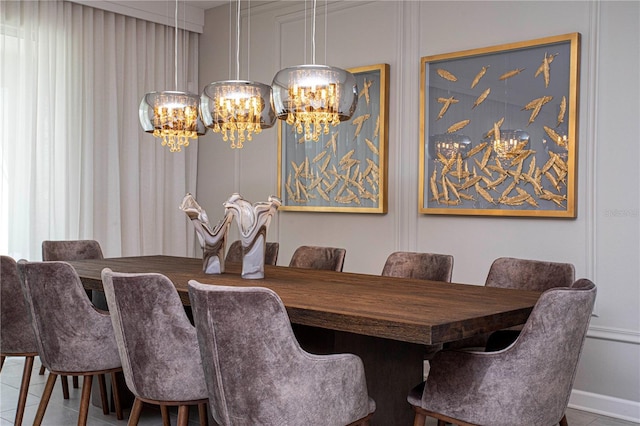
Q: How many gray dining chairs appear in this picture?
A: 10